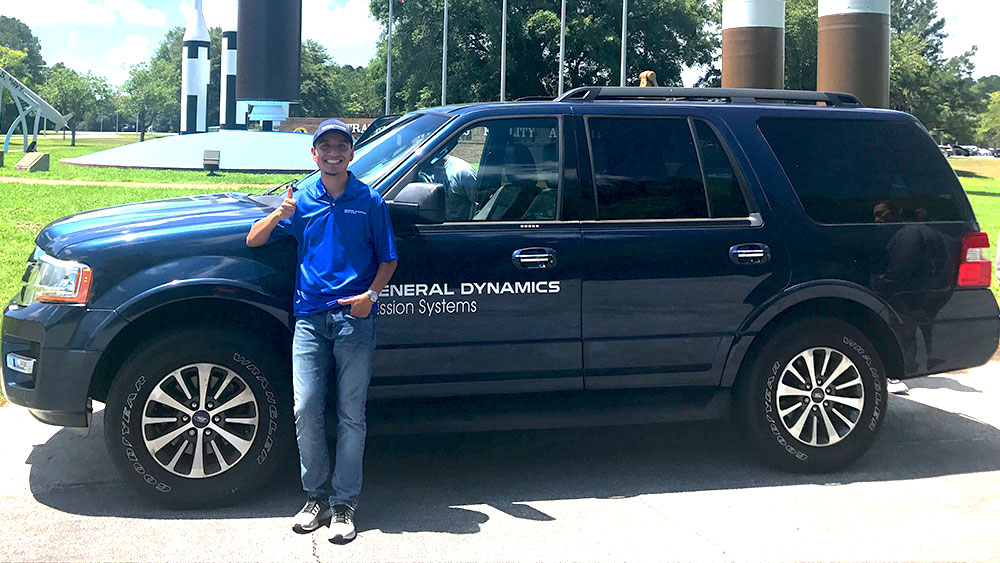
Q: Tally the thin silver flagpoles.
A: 5